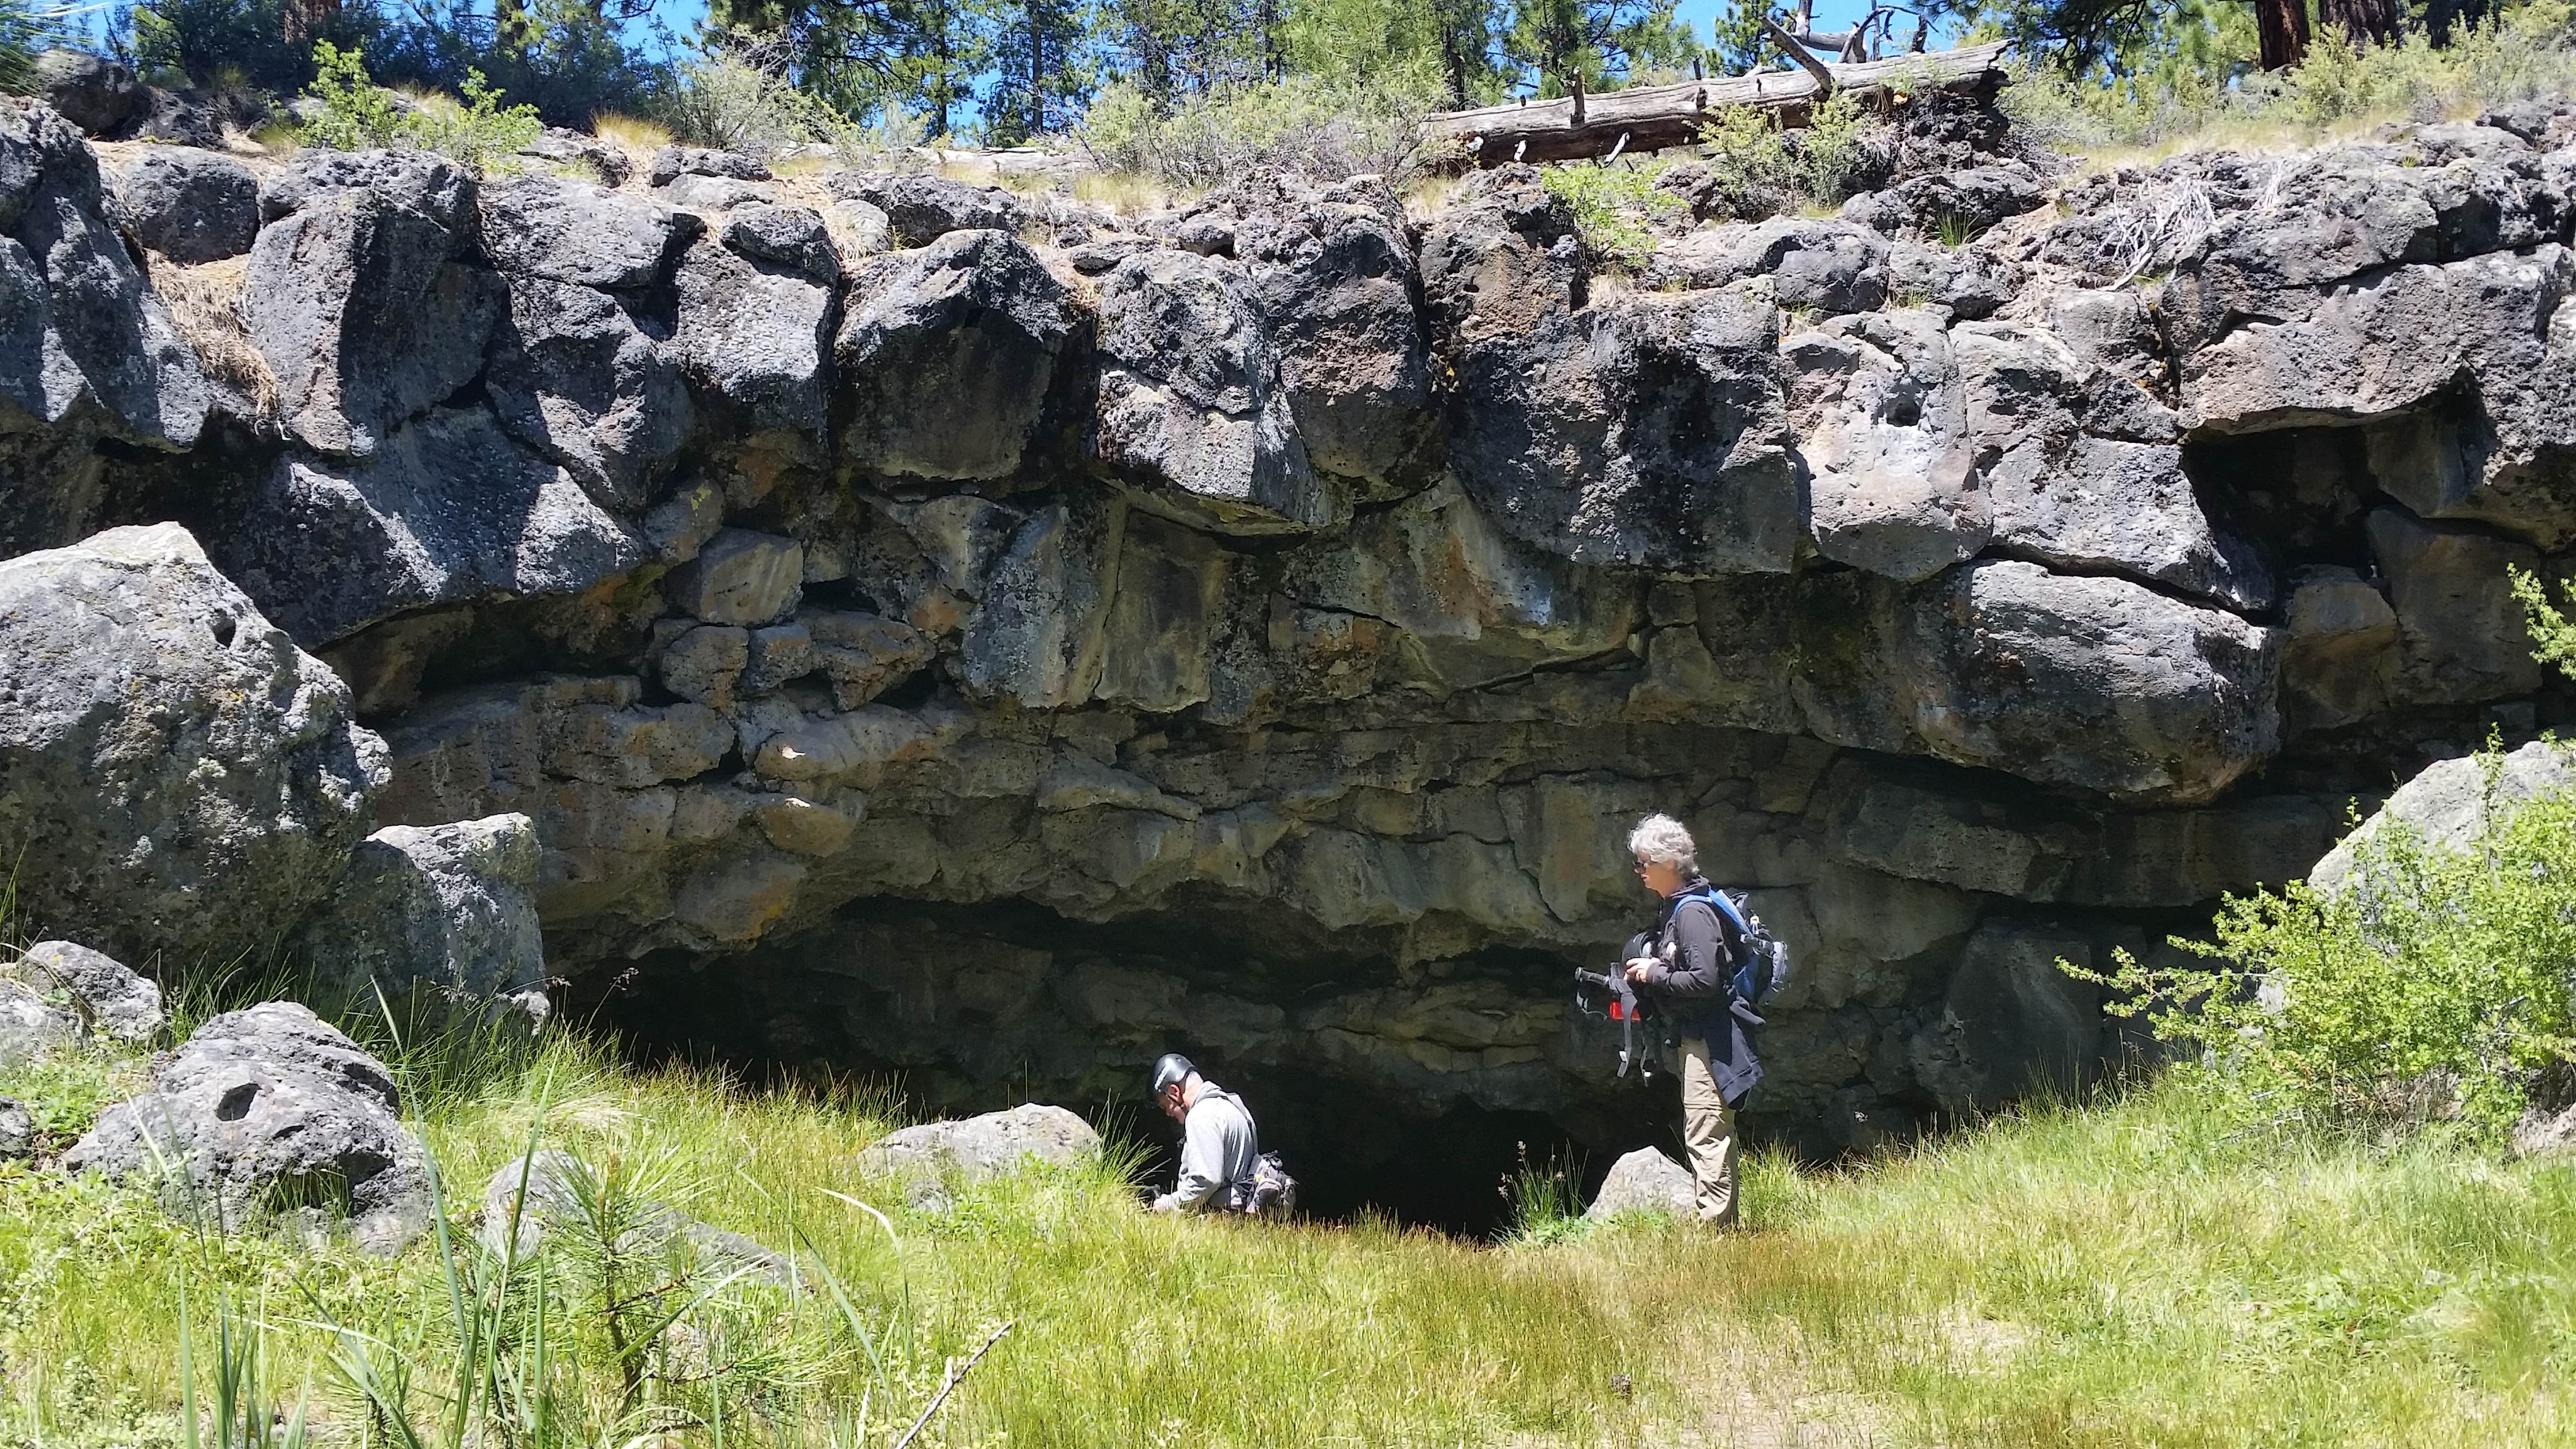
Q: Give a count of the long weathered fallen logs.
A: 1